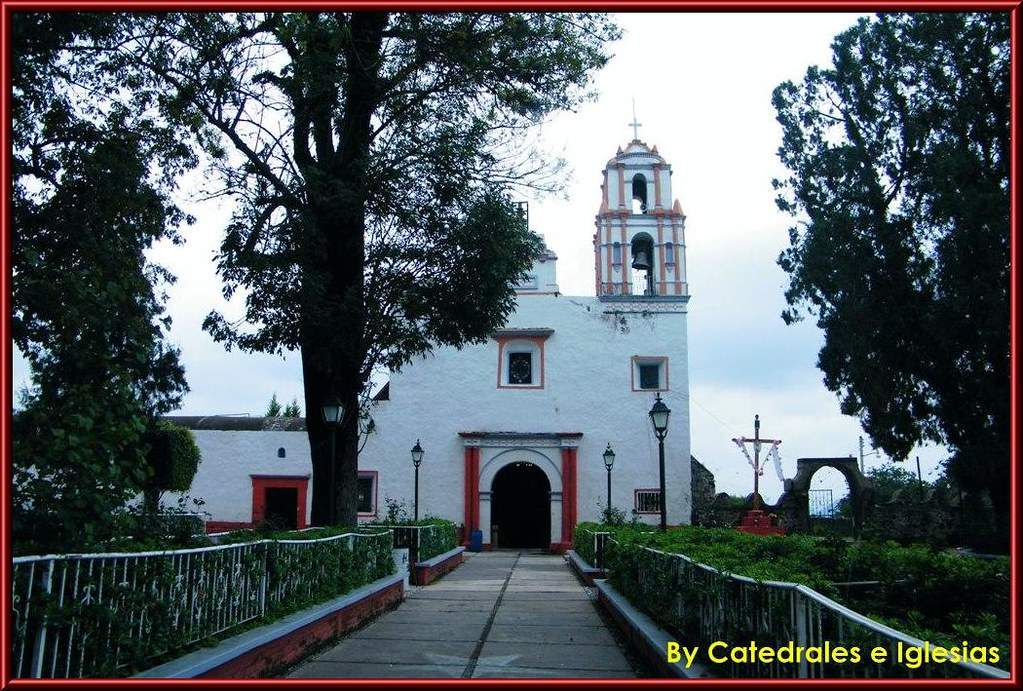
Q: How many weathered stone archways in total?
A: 1